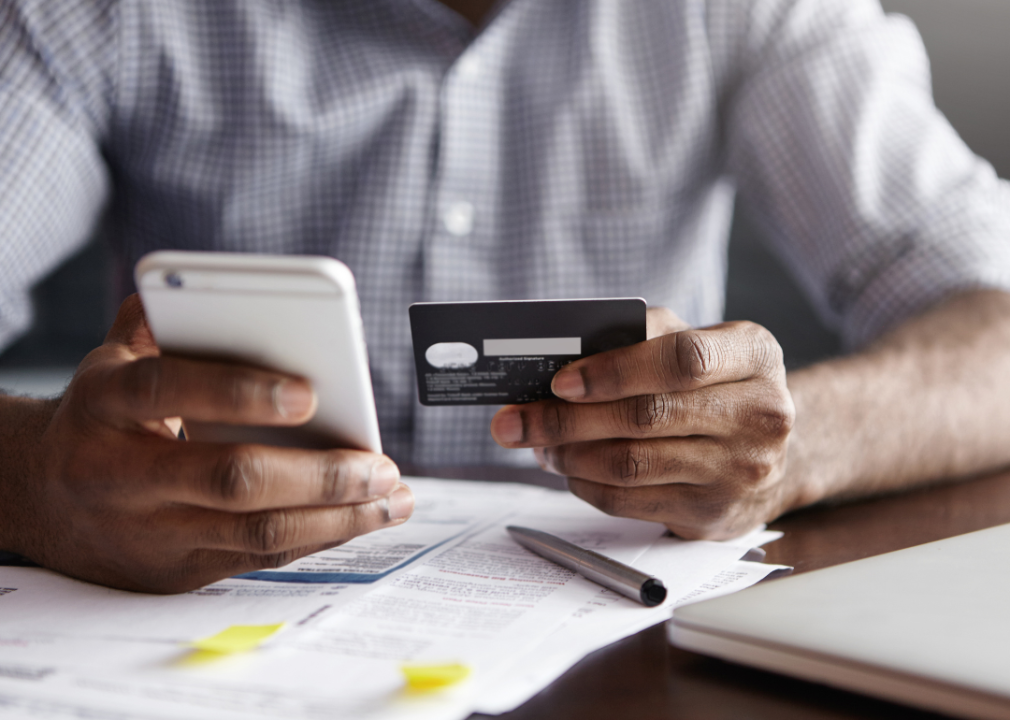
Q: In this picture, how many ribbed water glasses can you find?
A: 0